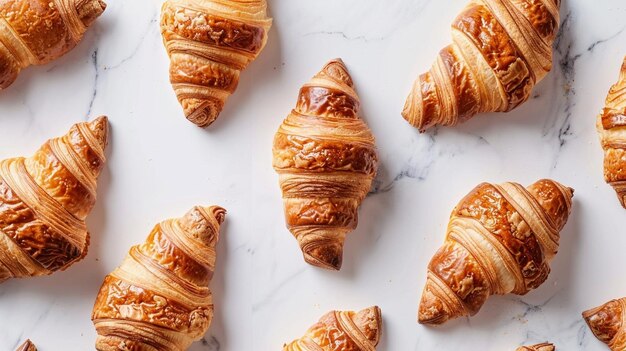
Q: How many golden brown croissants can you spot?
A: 12